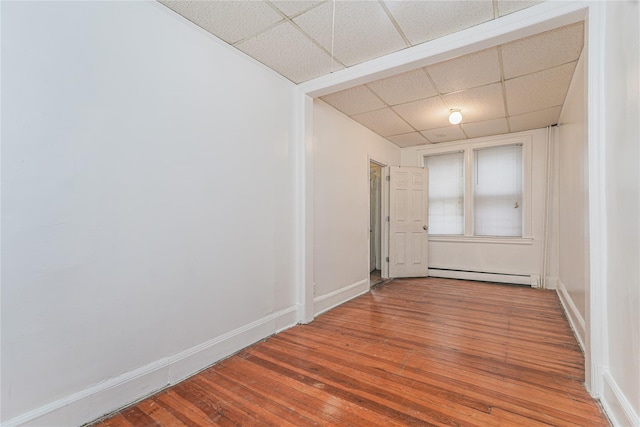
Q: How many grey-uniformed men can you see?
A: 0